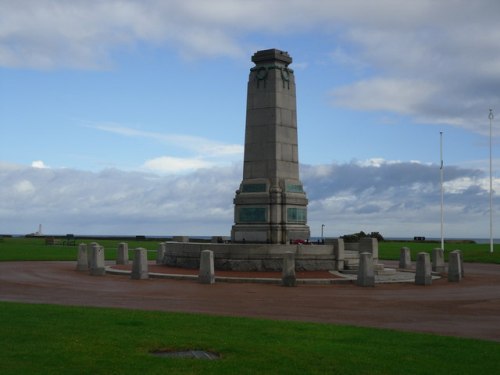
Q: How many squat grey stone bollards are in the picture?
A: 14